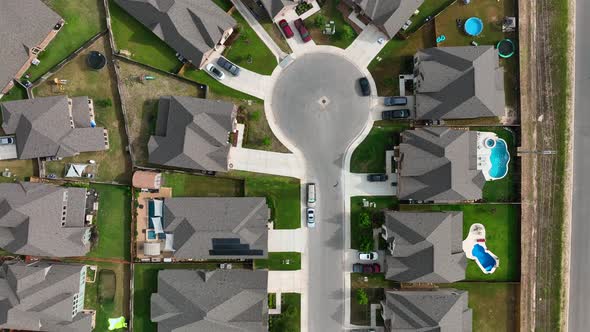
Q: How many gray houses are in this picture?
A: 14